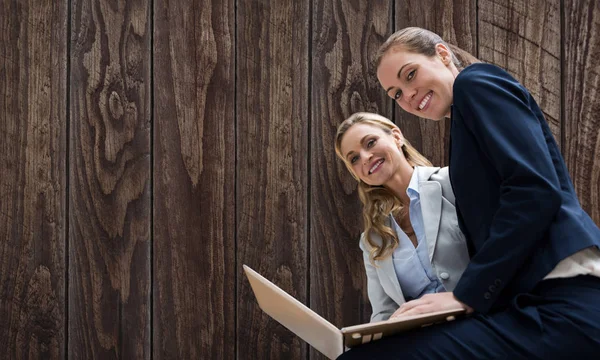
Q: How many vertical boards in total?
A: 8